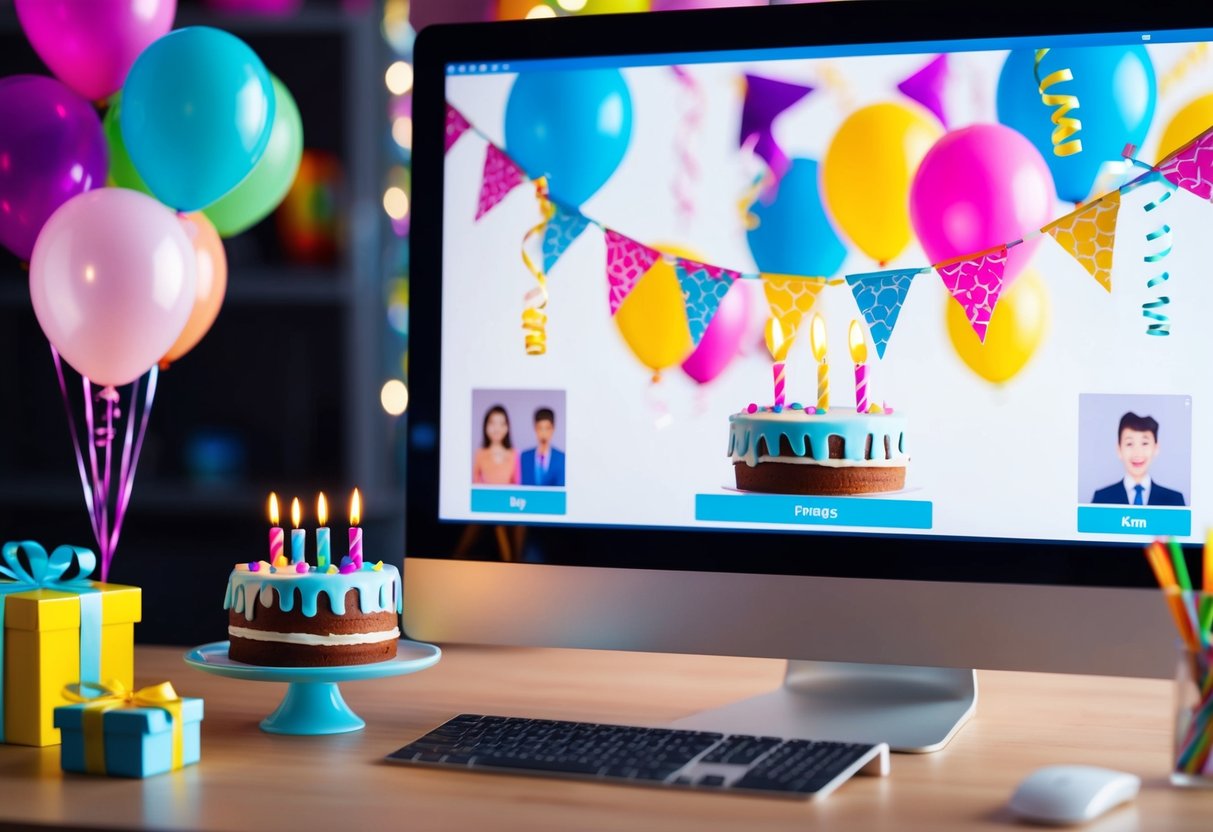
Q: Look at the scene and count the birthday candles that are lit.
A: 7